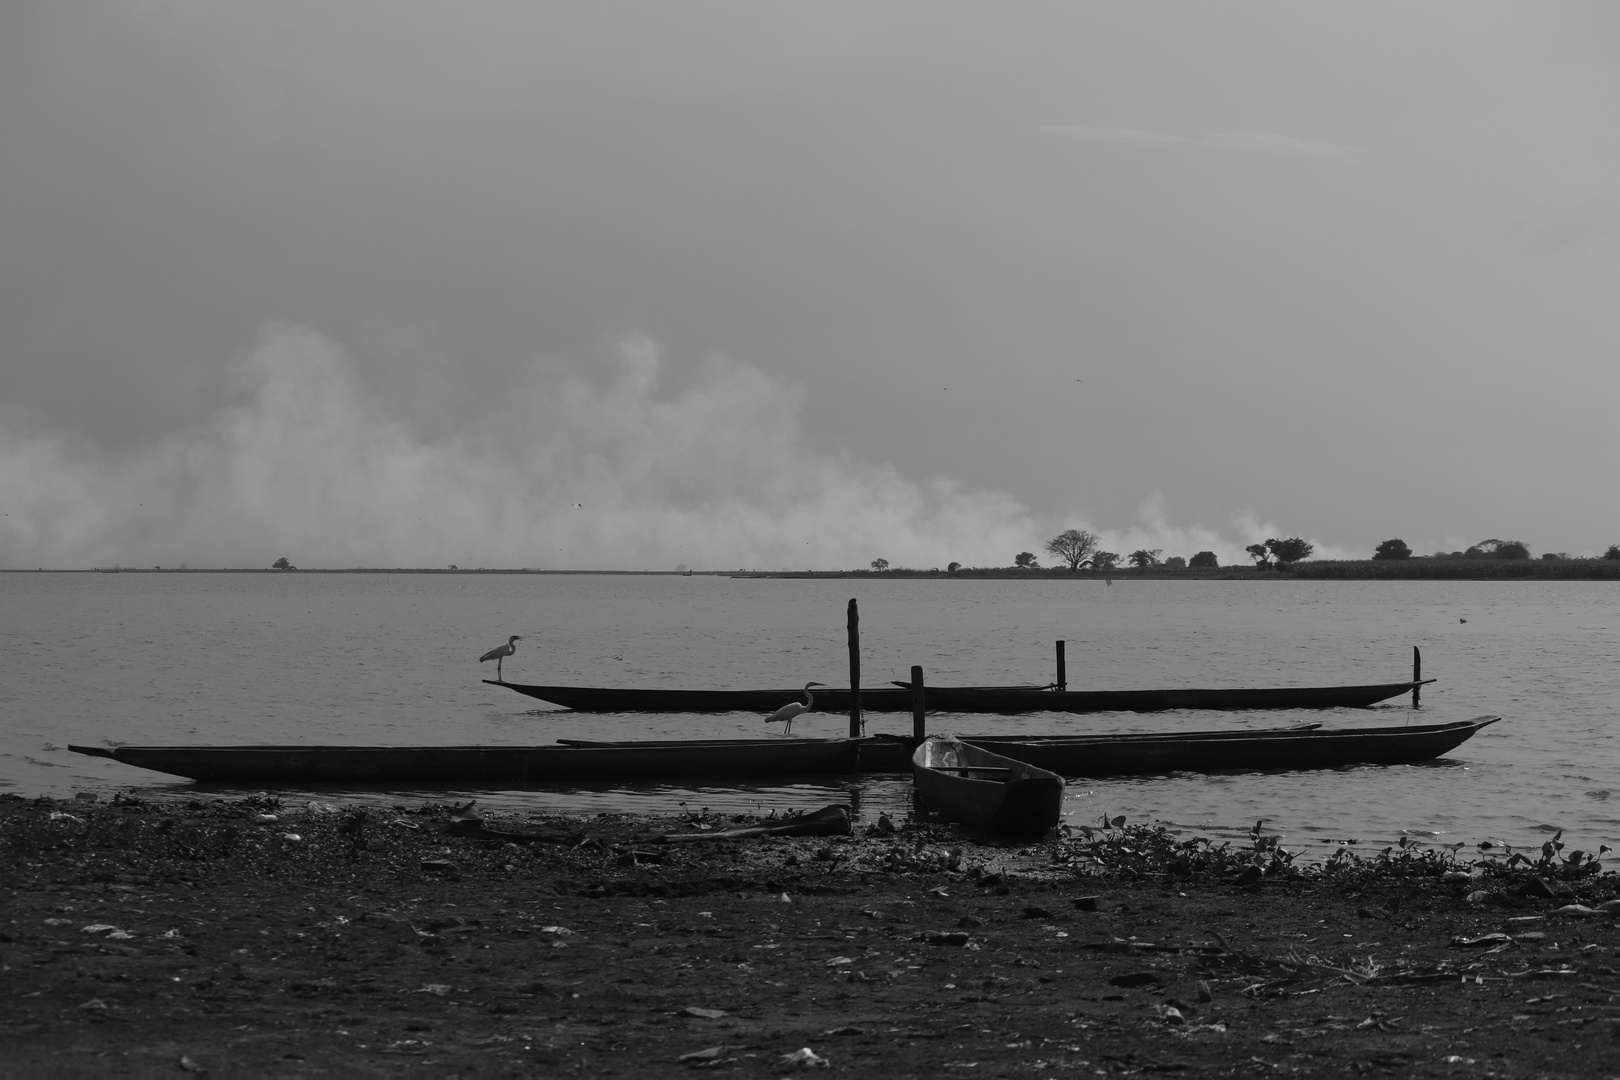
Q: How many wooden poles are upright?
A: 4